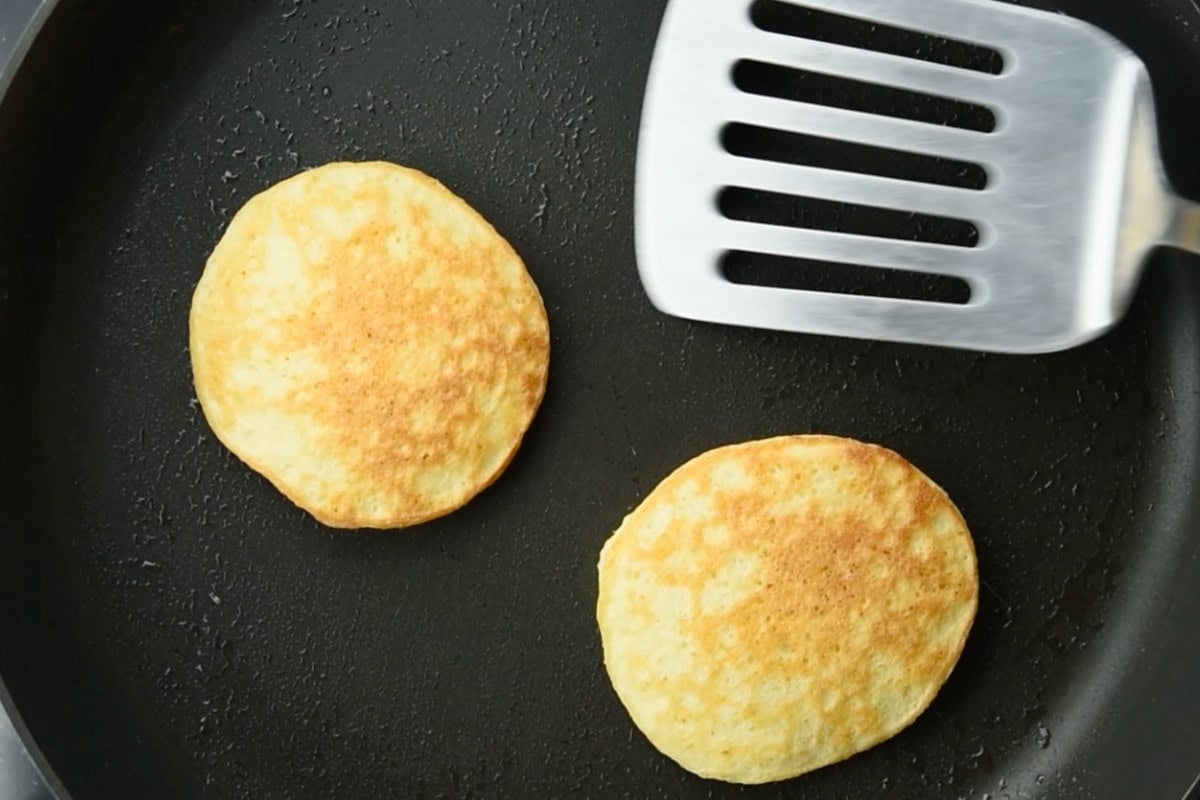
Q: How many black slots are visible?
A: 5